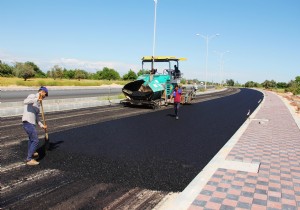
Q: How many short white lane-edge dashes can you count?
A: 2